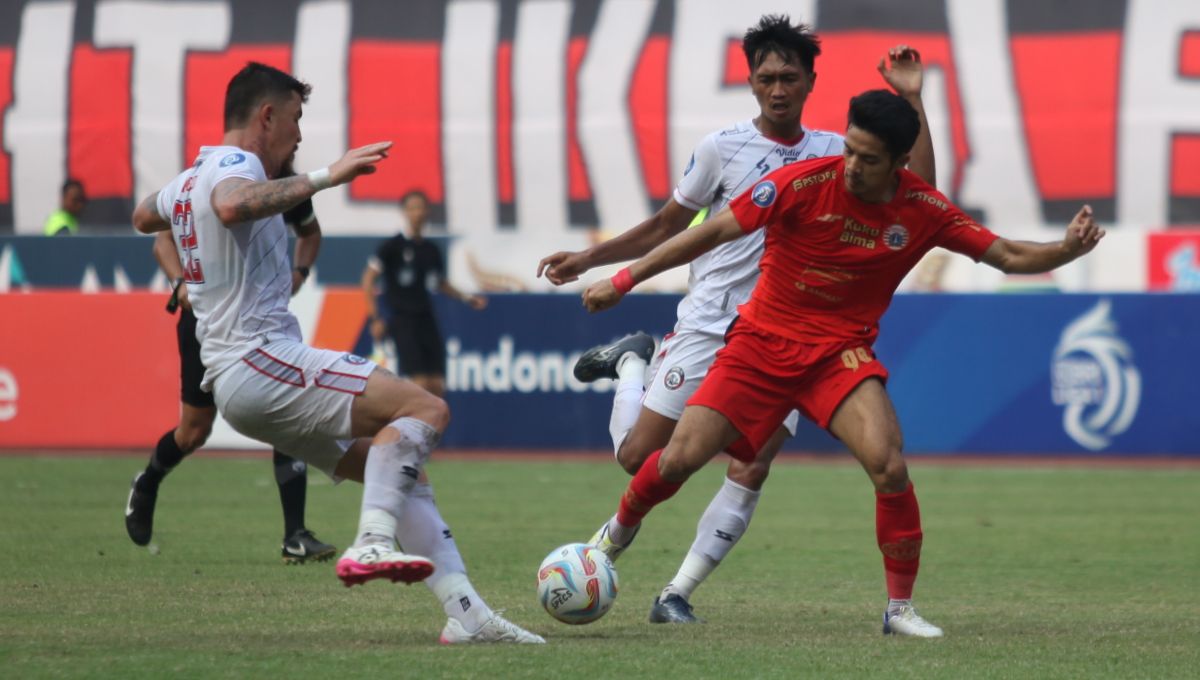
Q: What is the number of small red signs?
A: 1